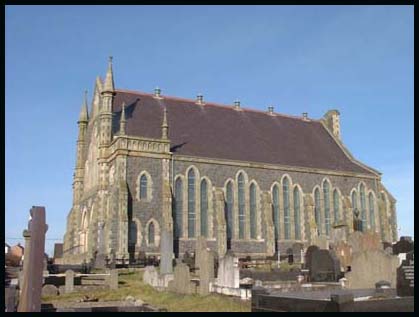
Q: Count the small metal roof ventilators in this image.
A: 5